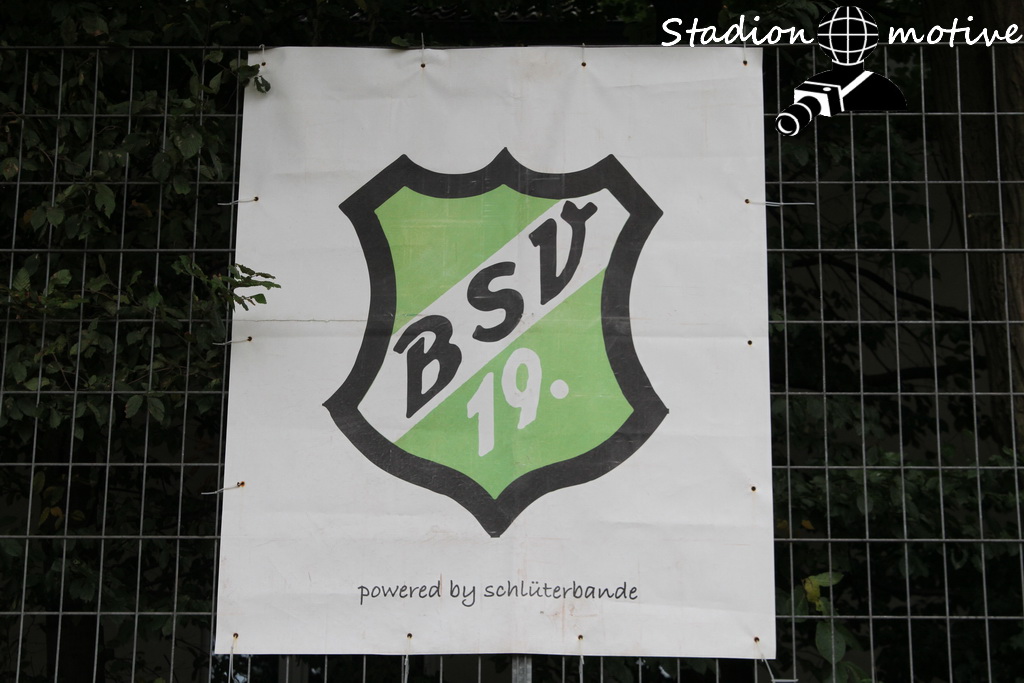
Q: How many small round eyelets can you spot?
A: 14